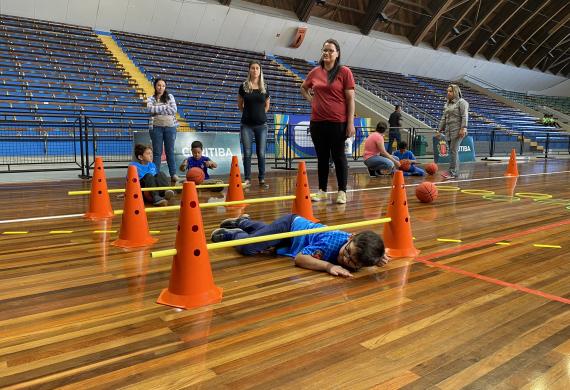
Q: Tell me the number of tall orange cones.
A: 7